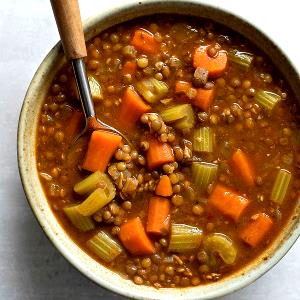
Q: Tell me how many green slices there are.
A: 13